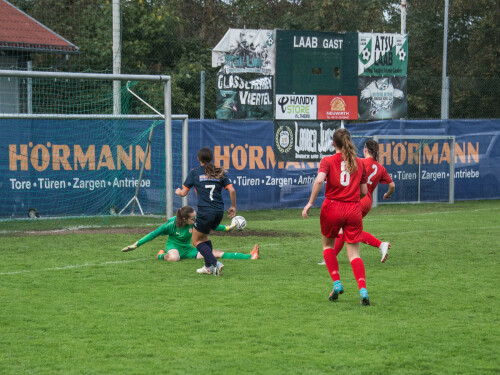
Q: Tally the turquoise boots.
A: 2